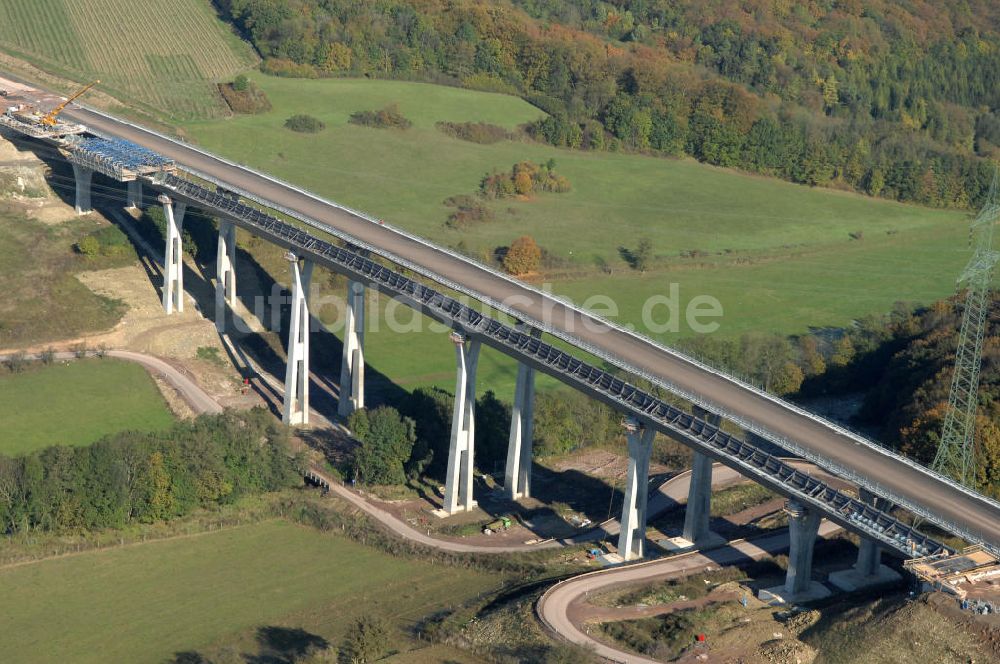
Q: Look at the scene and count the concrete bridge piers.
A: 12